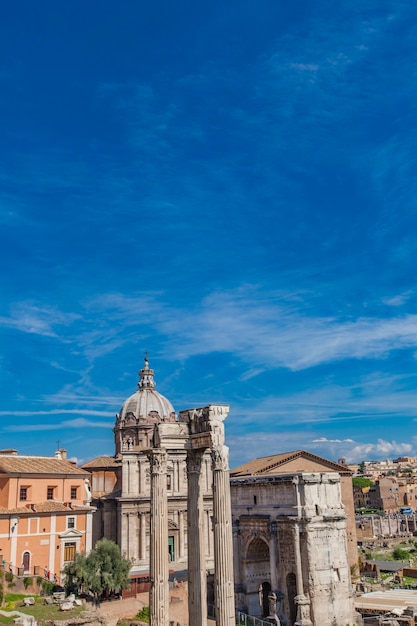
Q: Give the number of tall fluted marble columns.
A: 3